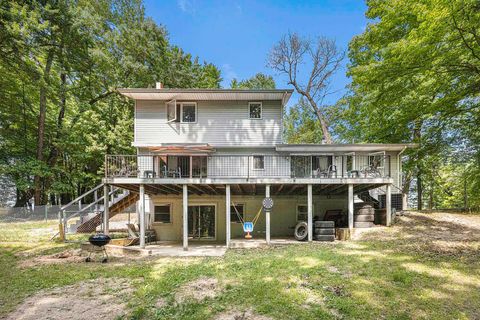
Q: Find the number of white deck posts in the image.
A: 8